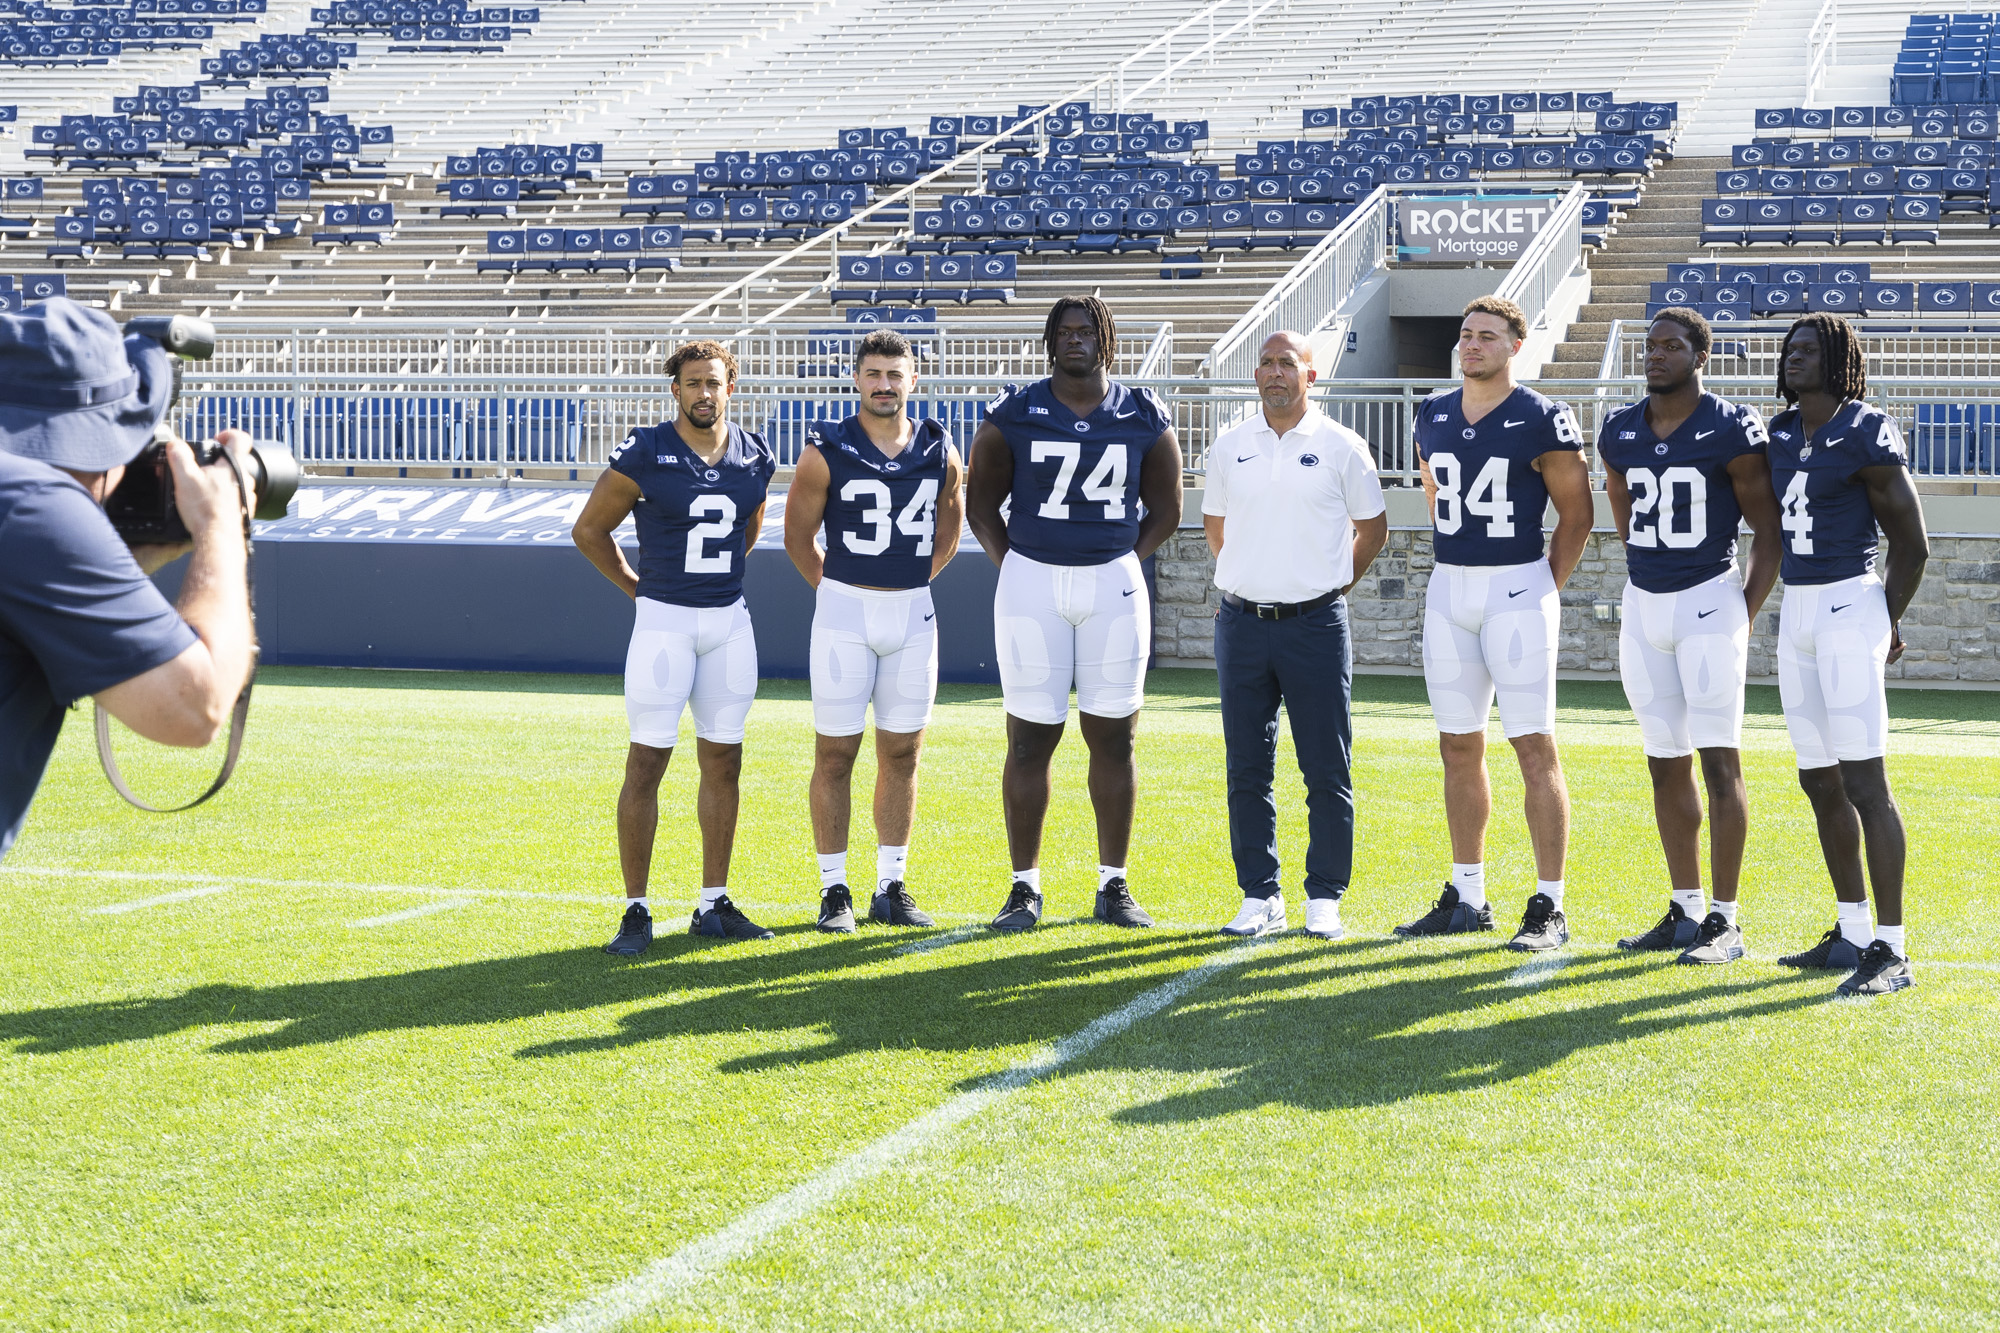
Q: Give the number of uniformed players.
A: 6